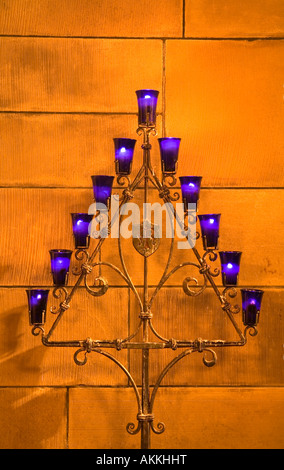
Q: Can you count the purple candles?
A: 11